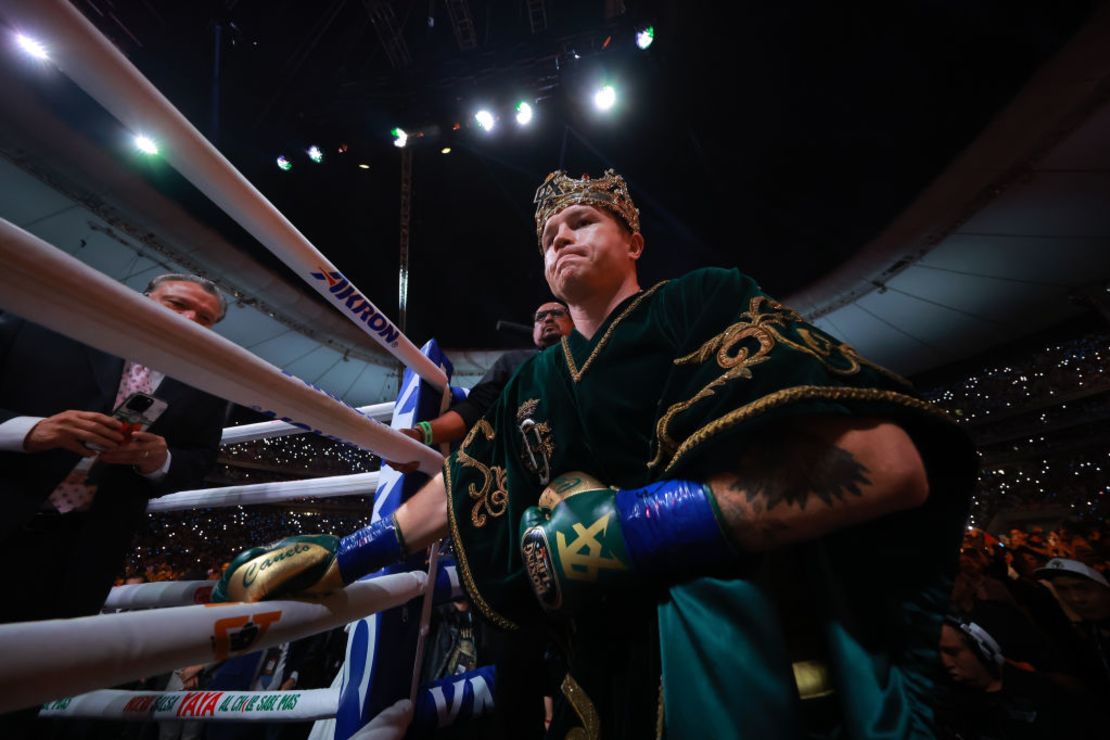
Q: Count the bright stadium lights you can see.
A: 9